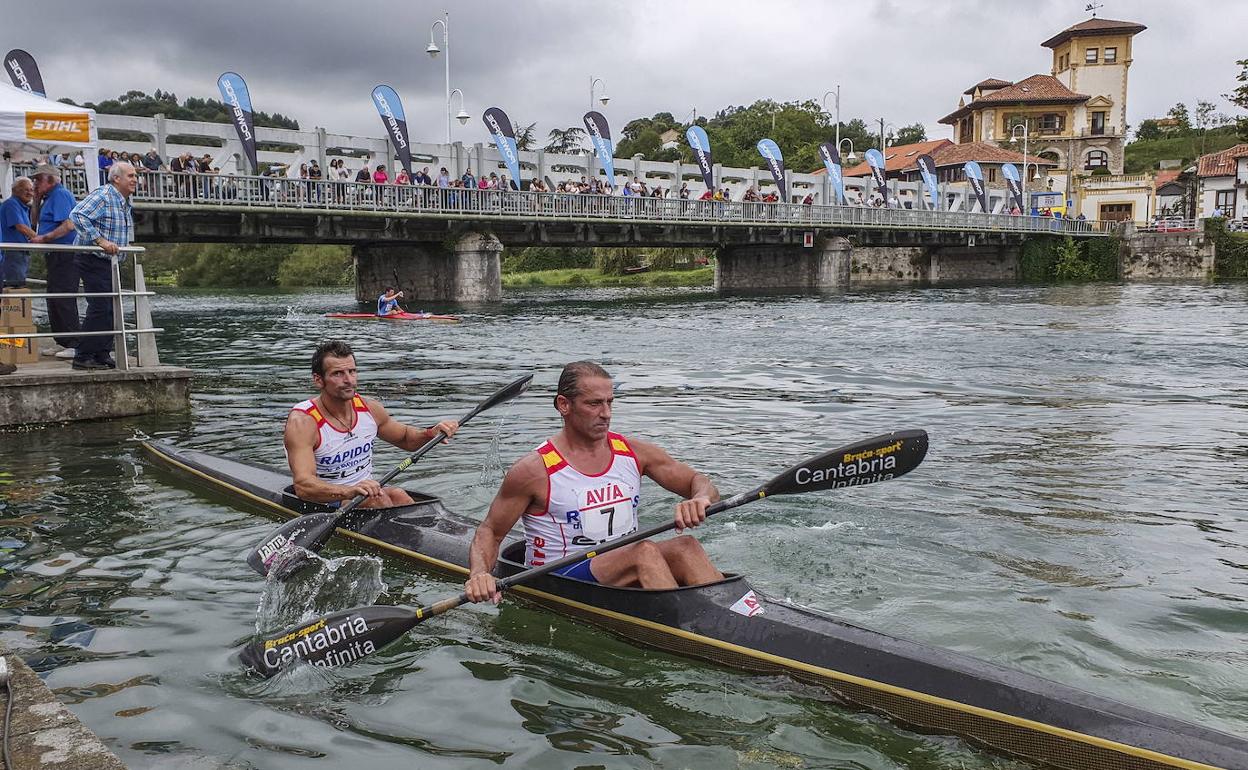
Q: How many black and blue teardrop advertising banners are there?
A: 12